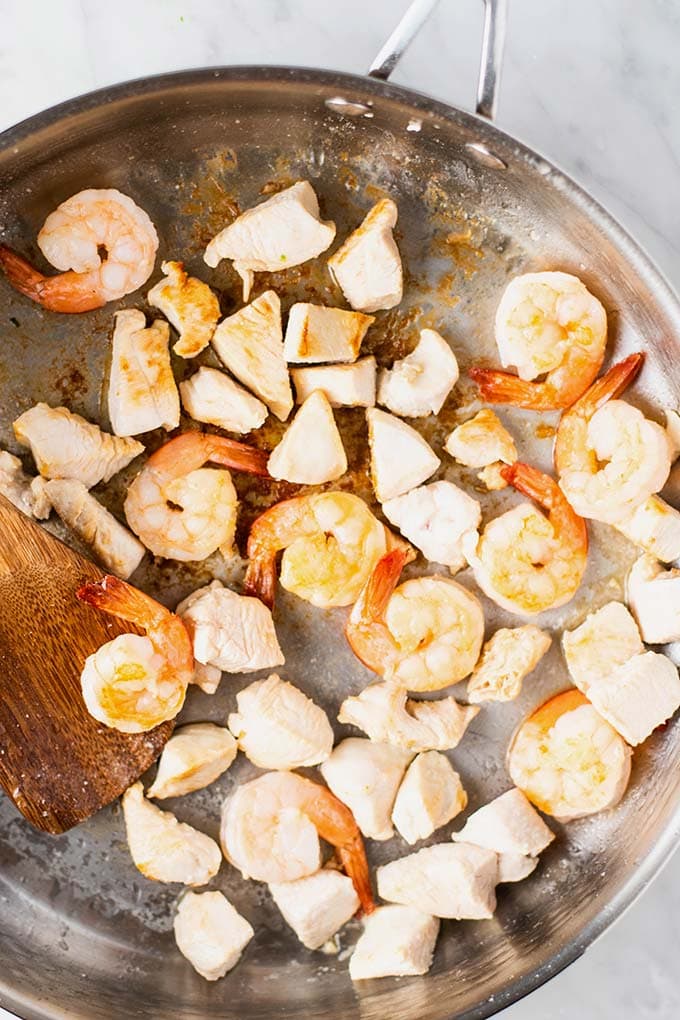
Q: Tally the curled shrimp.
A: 10